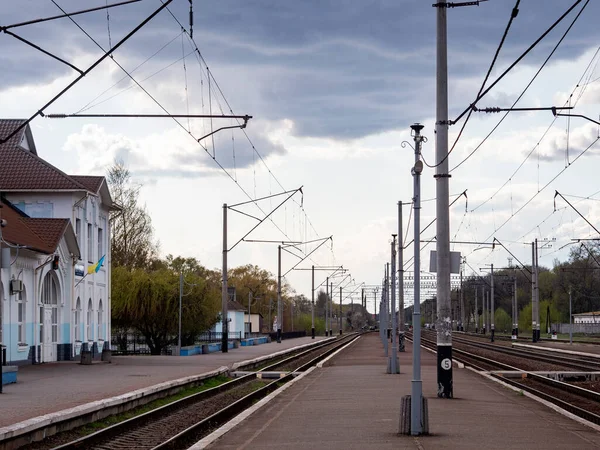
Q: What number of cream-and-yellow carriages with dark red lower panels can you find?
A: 0